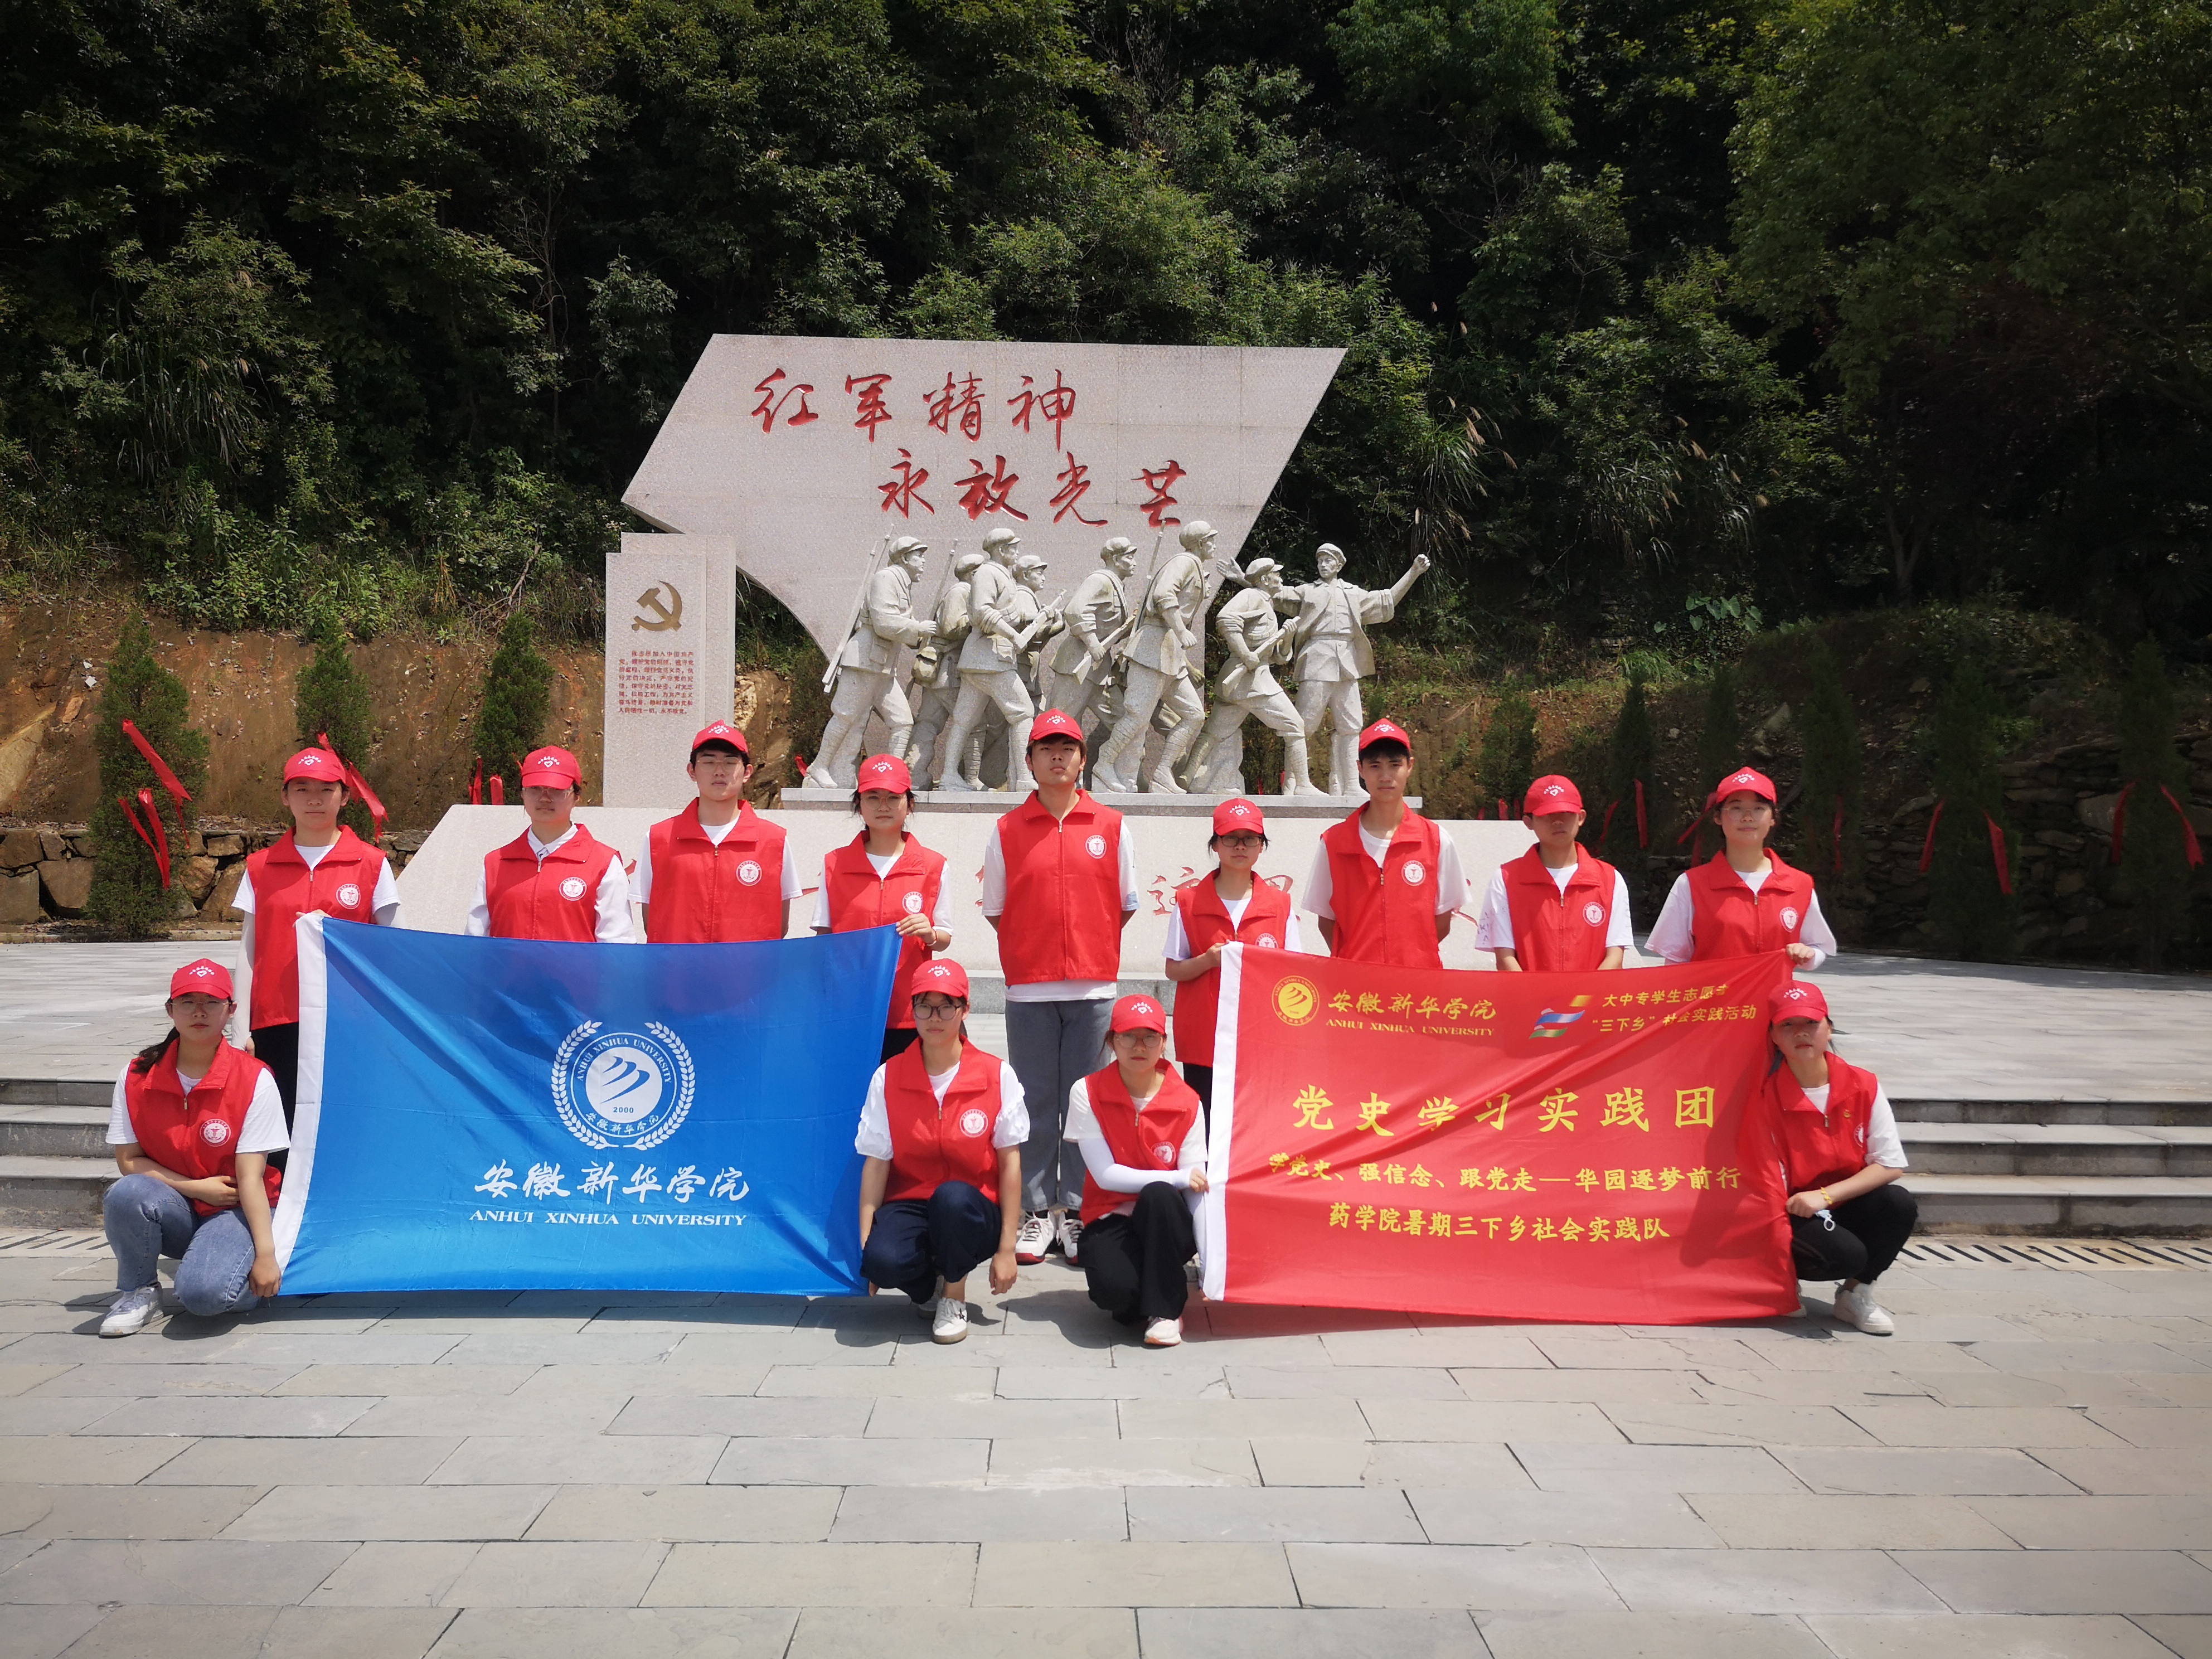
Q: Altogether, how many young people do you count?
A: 13